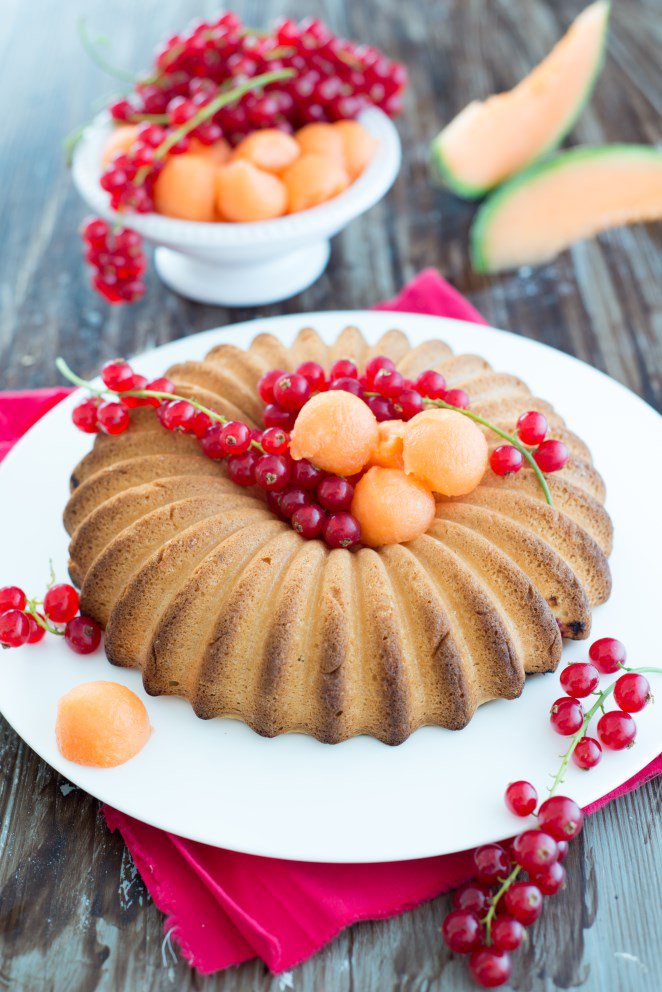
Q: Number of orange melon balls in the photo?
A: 13